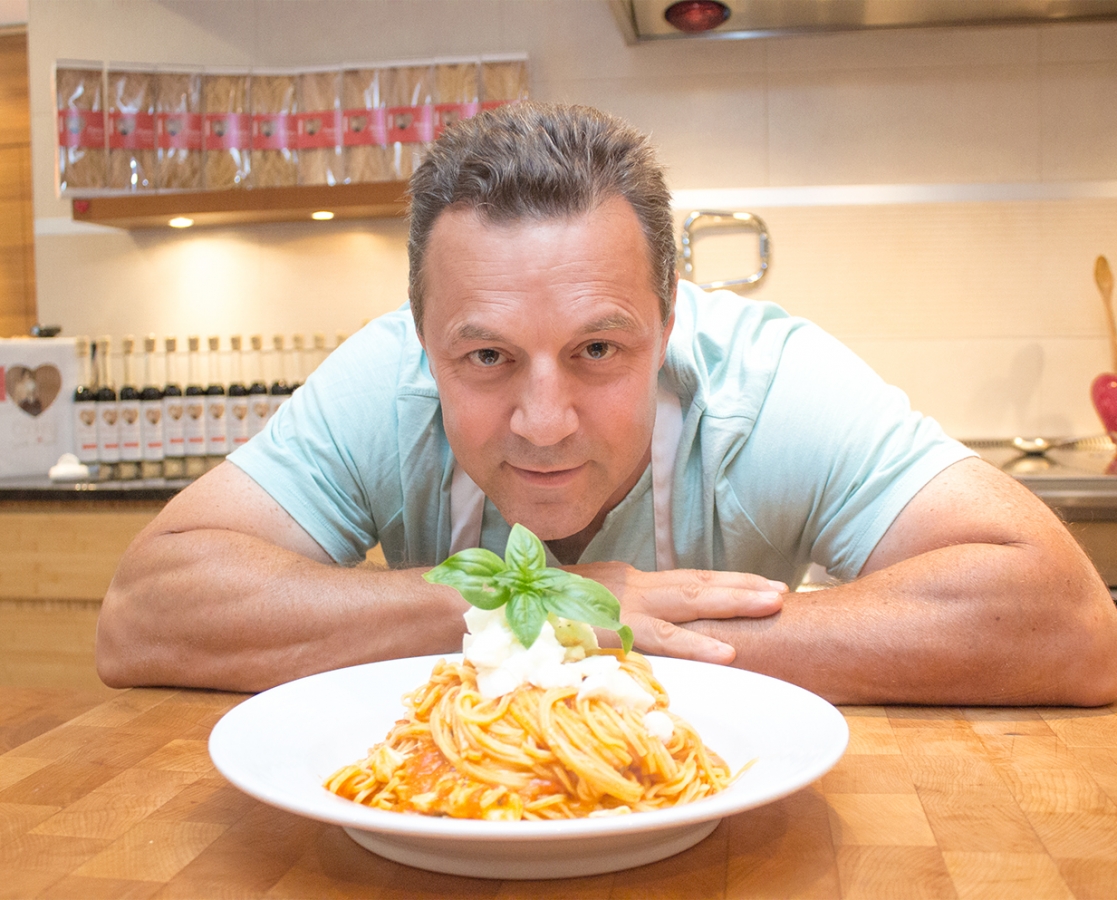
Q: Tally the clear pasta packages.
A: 10